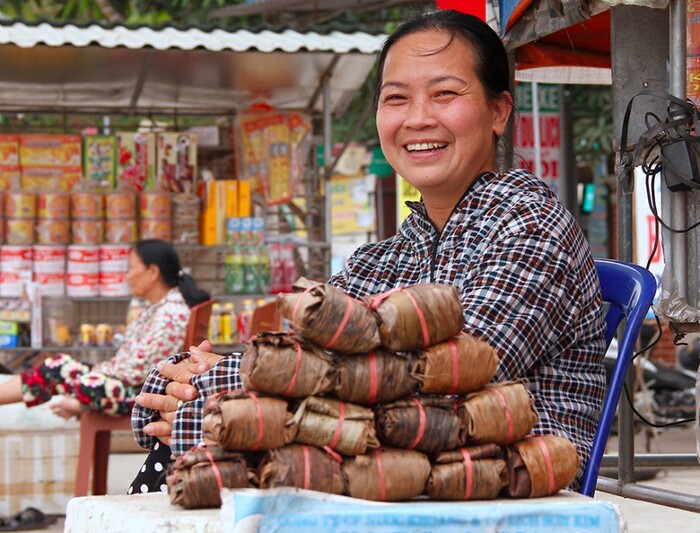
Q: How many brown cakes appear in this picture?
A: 14